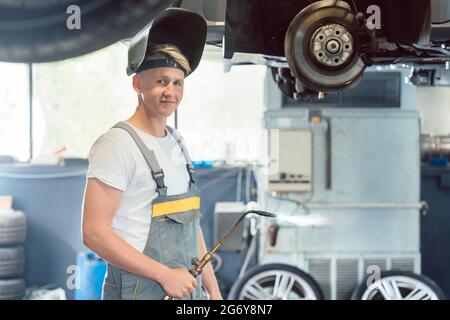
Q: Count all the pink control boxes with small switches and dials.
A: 0